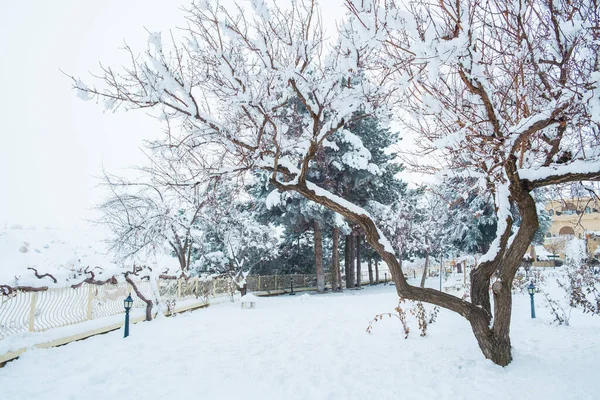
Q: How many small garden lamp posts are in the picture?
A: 2